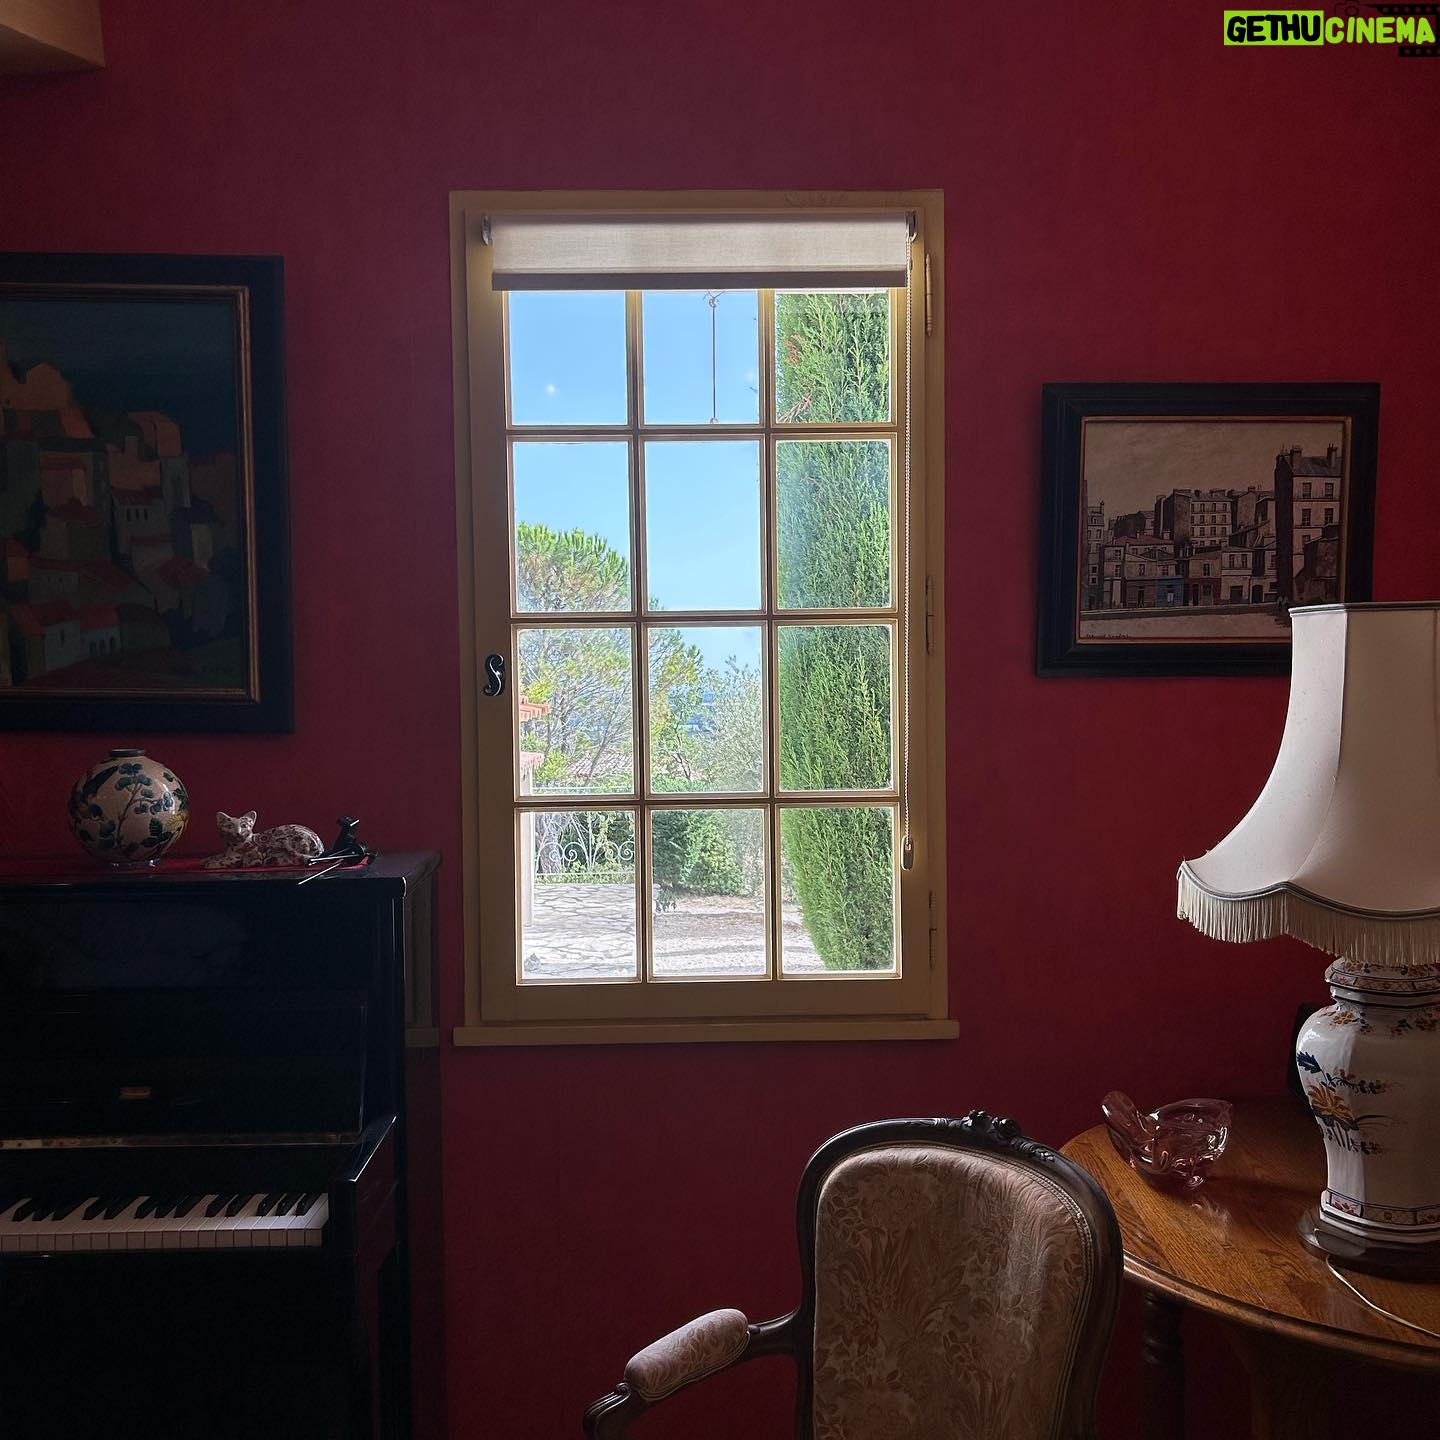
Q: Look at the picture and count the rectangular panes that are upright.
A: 12